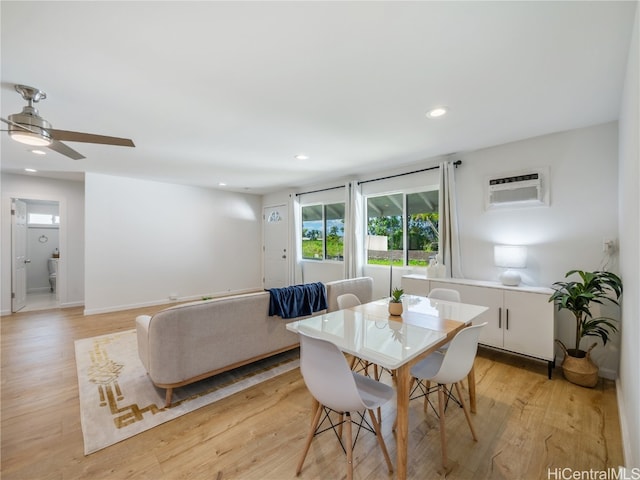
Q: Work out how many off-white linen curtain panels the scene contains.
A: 3